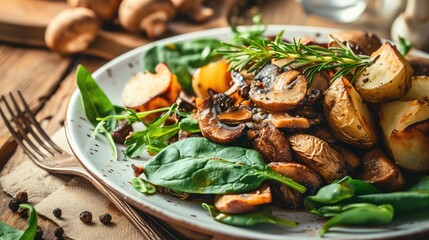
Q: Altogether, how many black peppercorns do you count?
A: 8